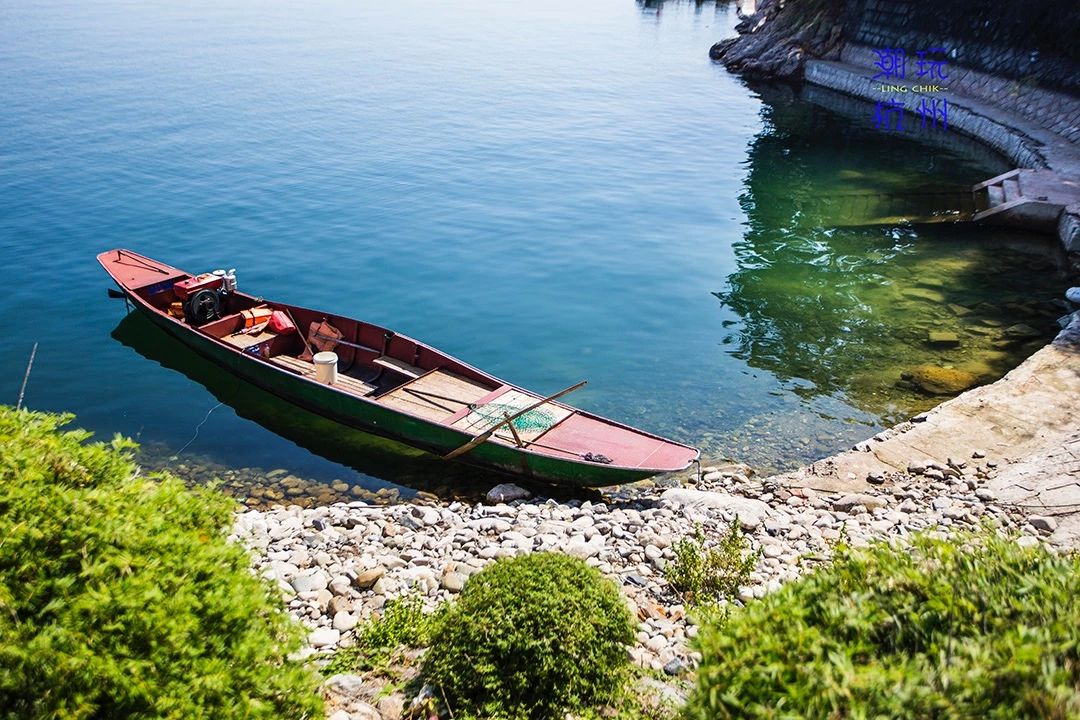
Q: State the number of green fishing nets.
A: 1